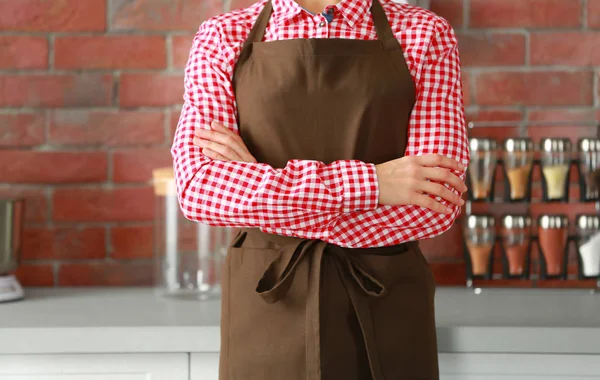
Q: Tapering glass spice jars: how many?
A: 8